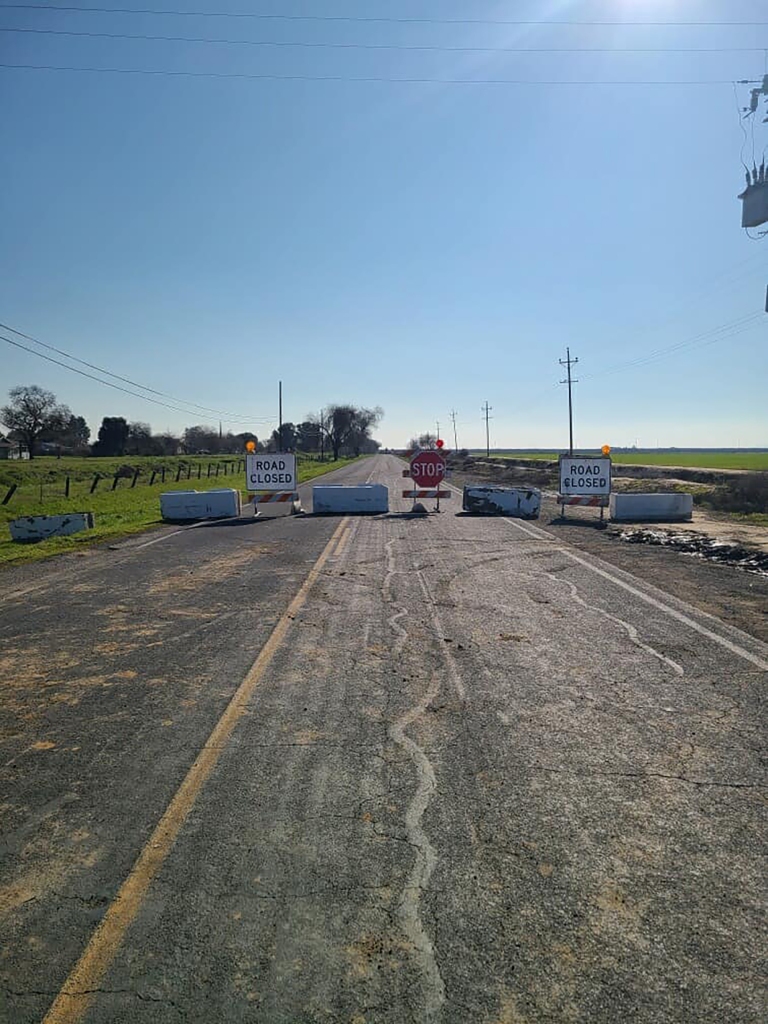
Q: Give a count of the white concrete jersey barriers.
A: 5